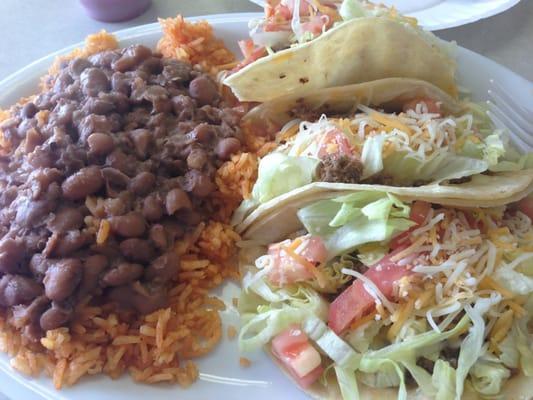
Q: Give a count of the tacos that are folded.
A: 2